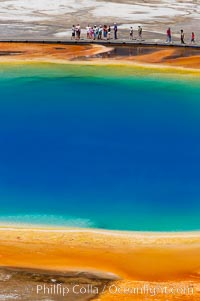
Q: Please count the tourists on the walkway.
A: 14